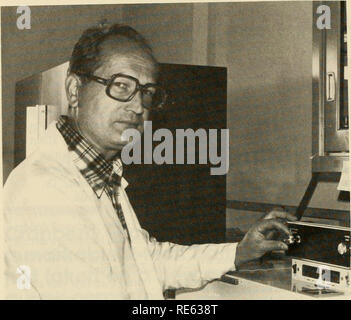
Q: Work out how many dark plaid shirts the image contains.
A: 1